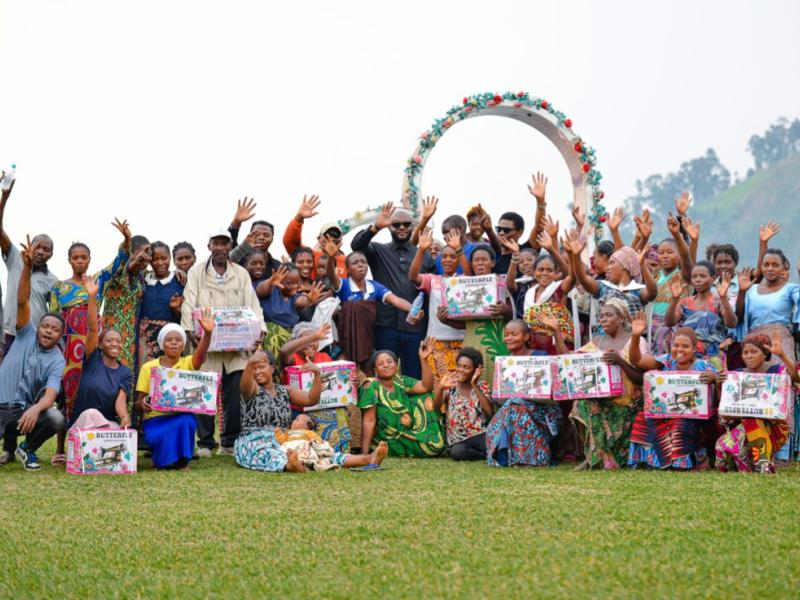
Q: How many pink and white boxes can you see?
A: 9